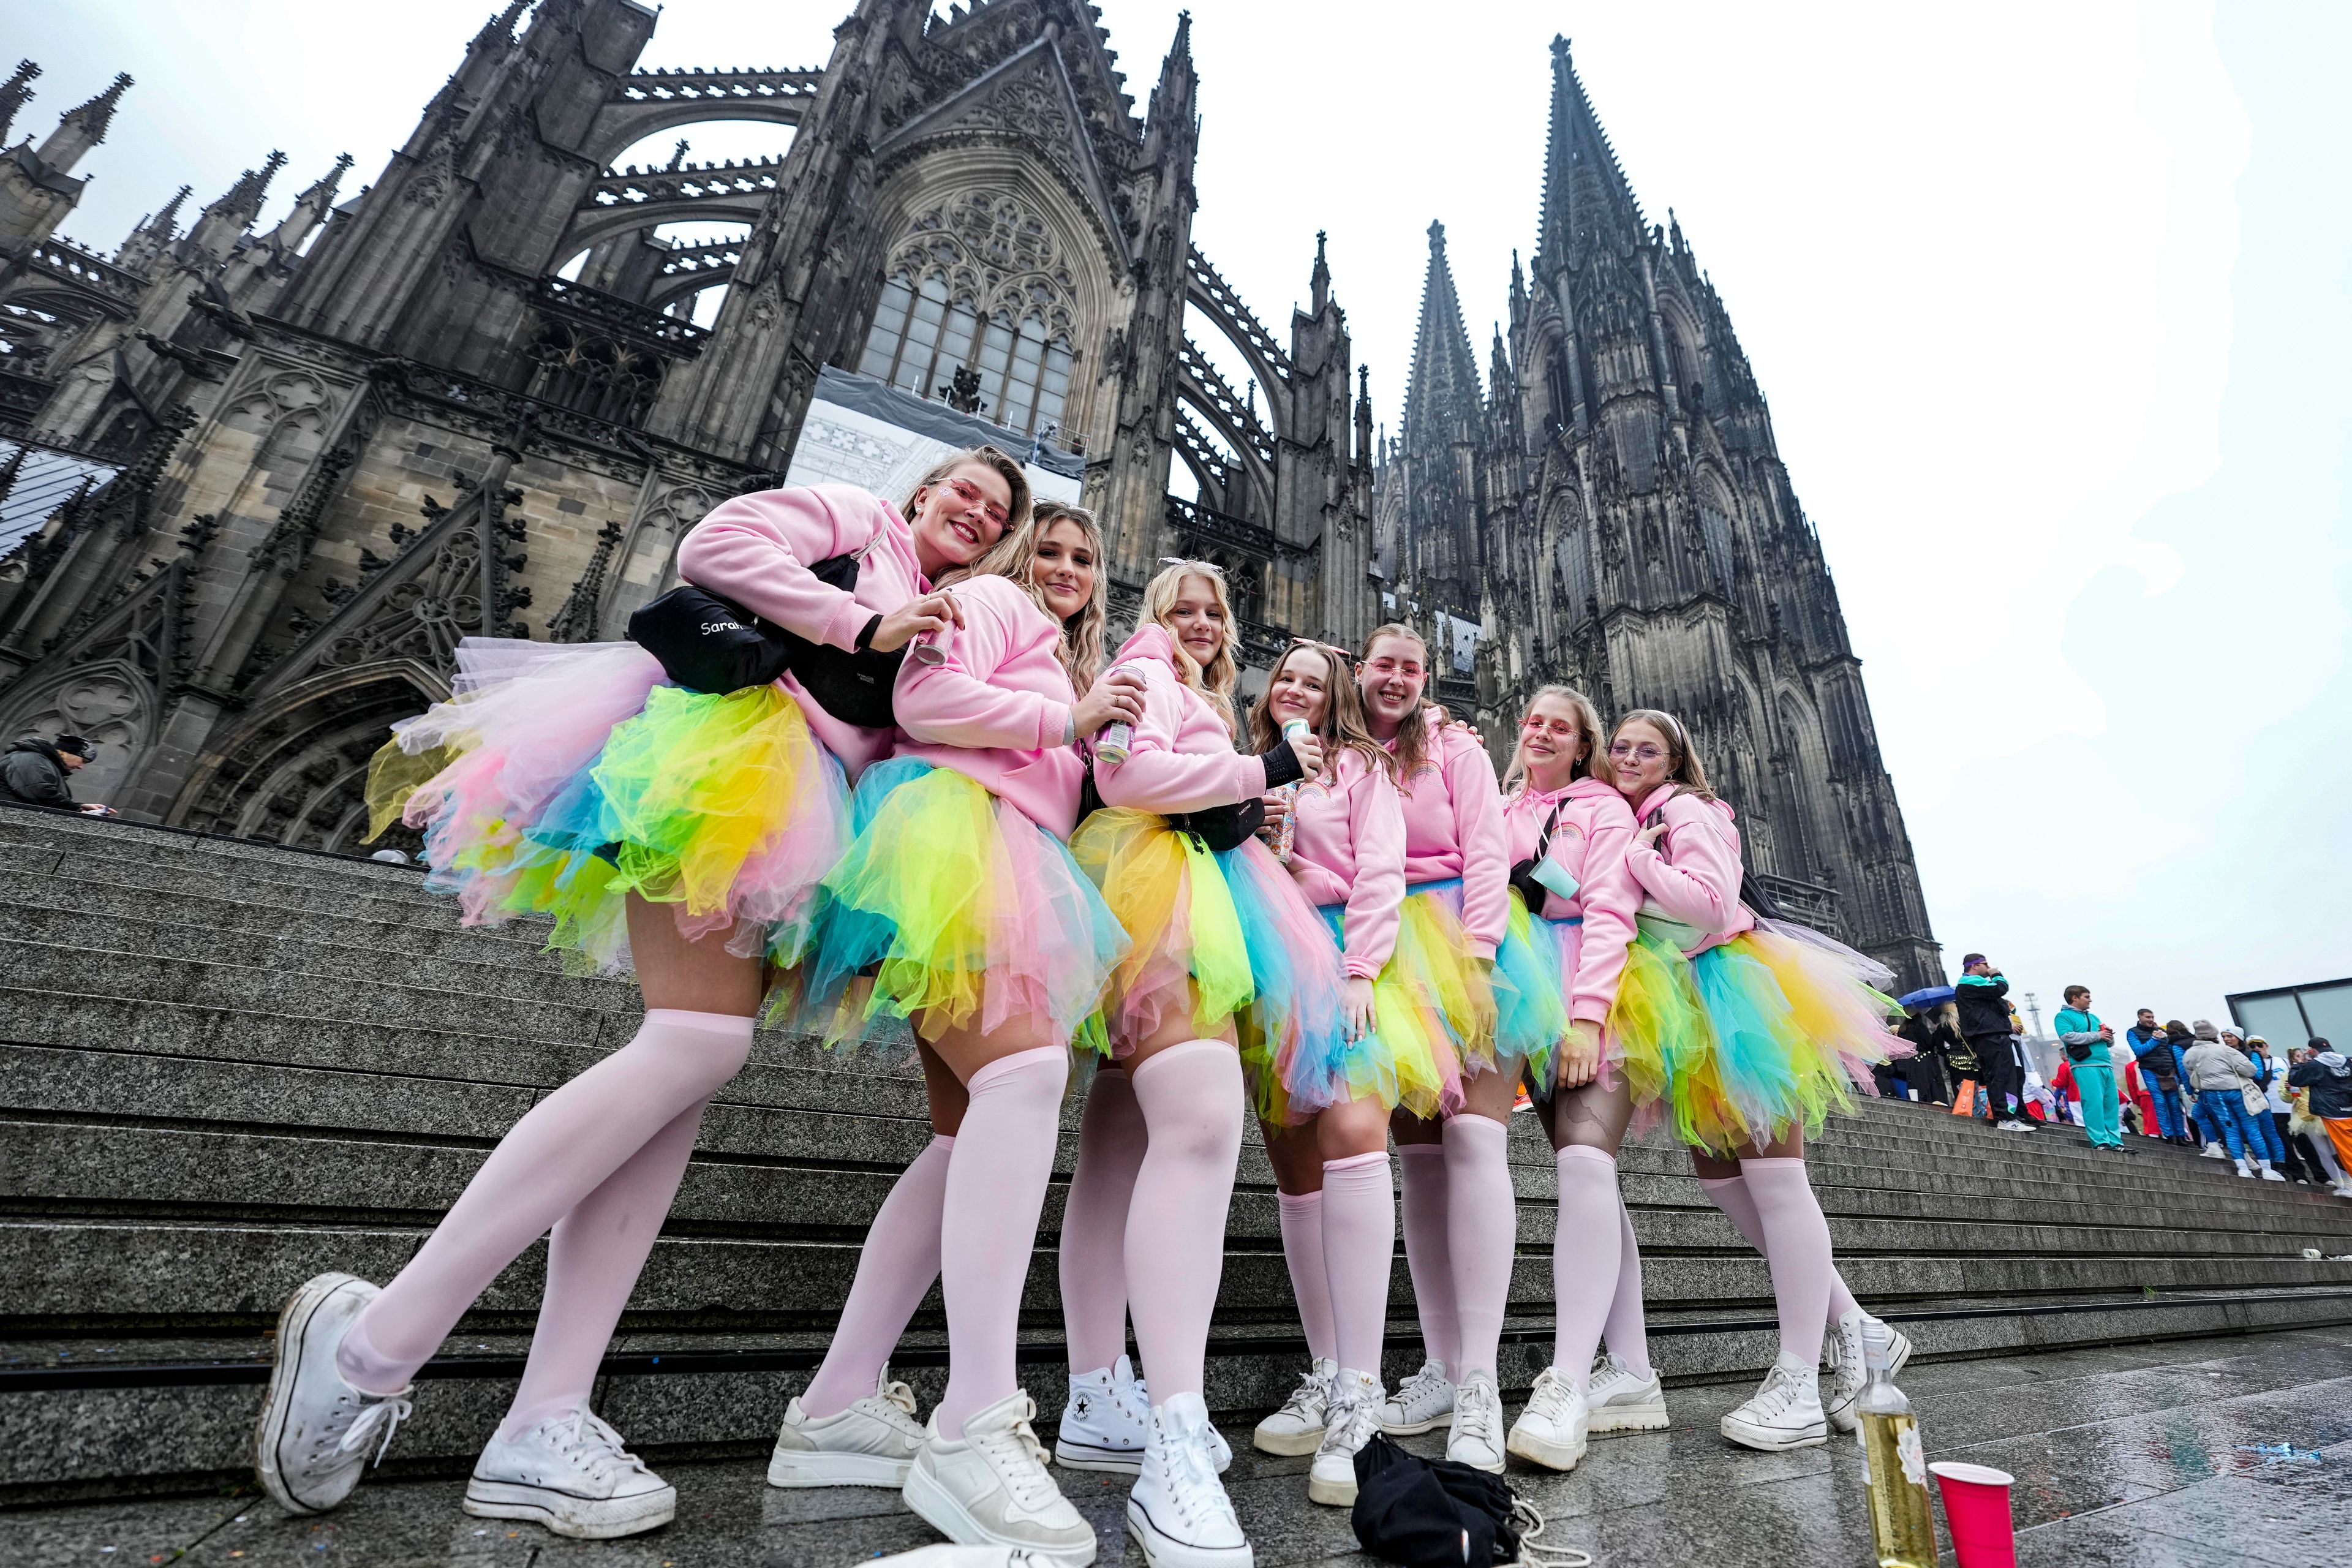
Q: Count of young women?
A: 7